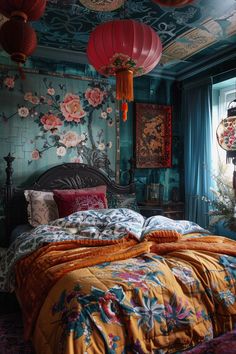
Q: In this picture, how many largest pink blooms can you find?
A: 4